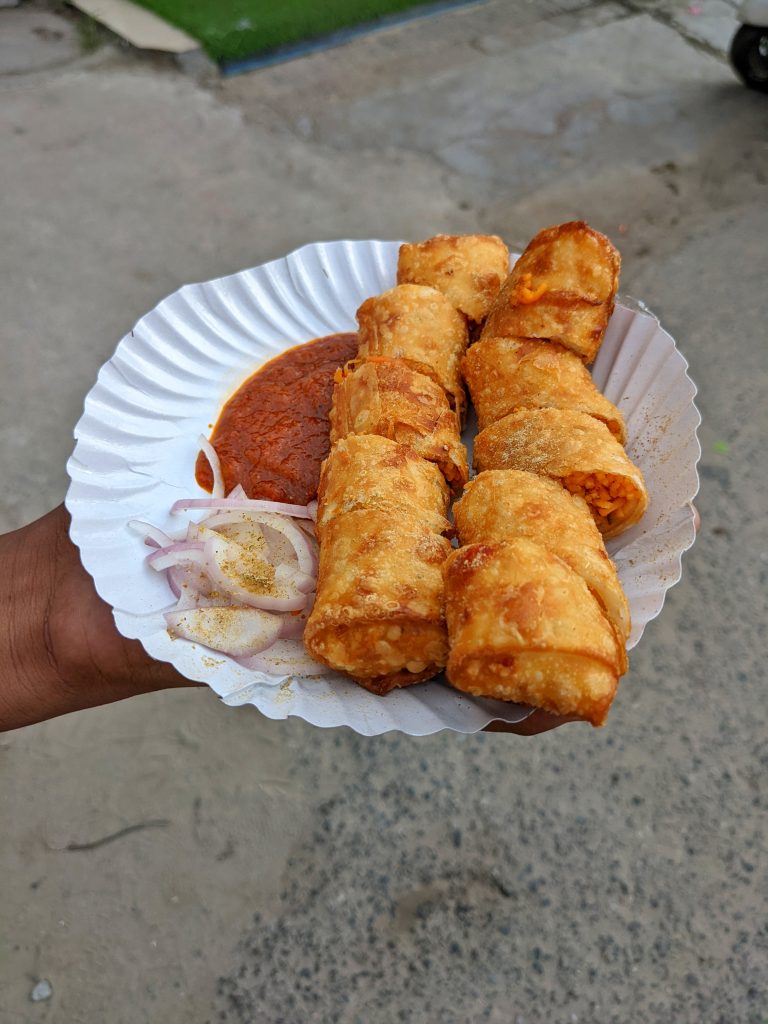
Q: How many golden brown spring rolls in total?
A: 10